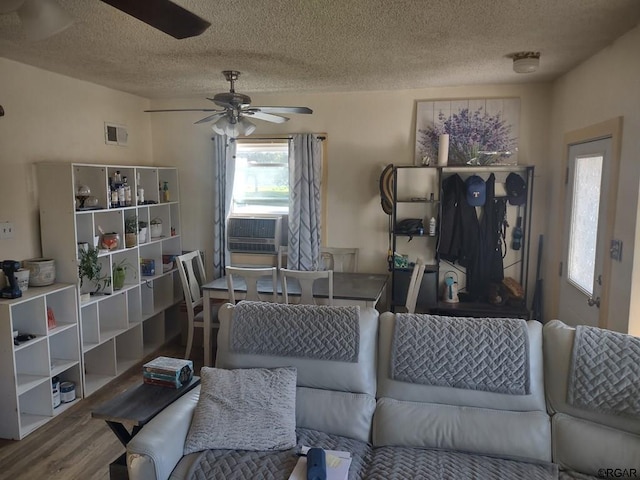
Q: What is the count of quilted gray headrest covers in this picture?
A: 3